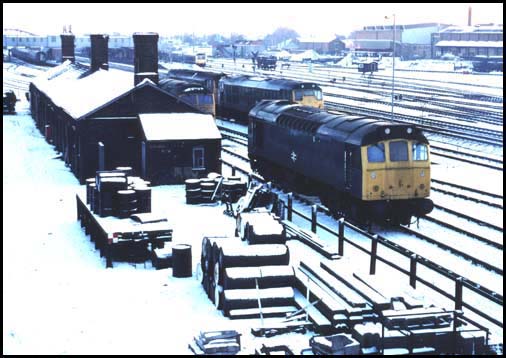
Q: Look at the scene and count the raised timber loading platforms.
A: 1